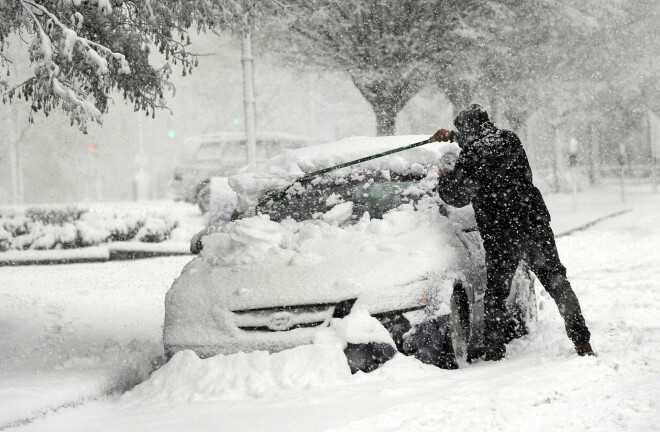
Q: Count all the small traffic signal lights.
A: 3